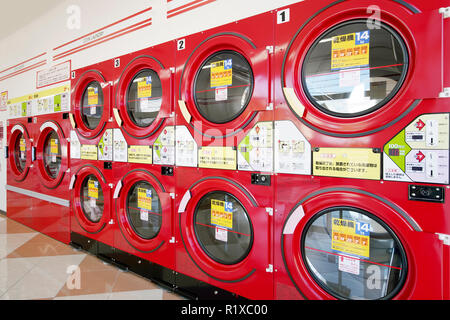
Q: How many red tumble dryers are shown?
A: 10